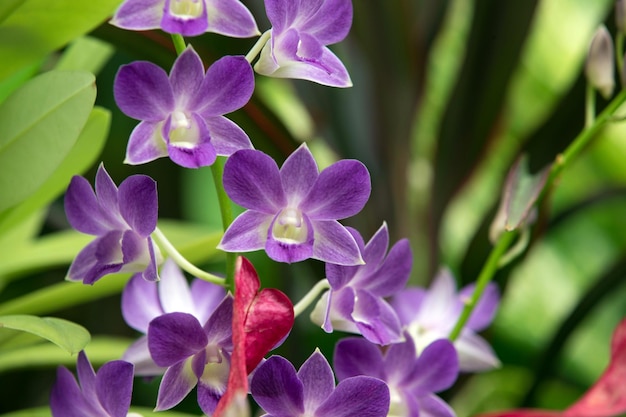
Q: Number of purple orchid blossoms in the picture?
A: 12